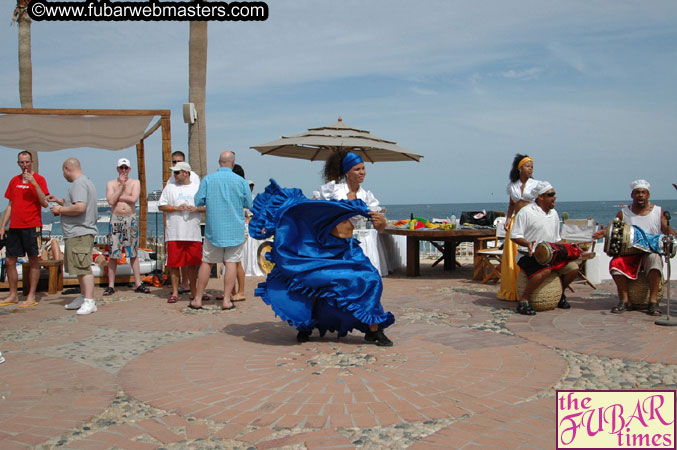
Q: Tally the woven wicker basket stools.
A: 2